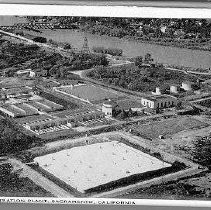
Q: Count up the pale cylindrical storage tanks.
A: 3